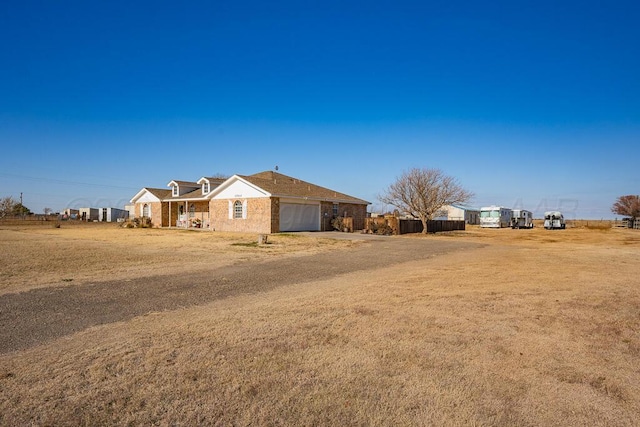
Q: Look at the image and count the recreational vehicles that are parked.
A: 3